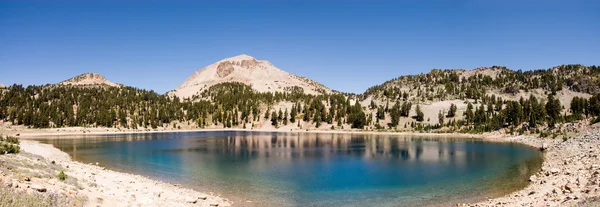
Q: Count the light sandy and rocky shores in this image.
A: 2